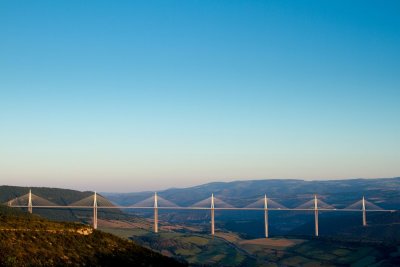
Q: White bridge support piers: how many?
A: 7